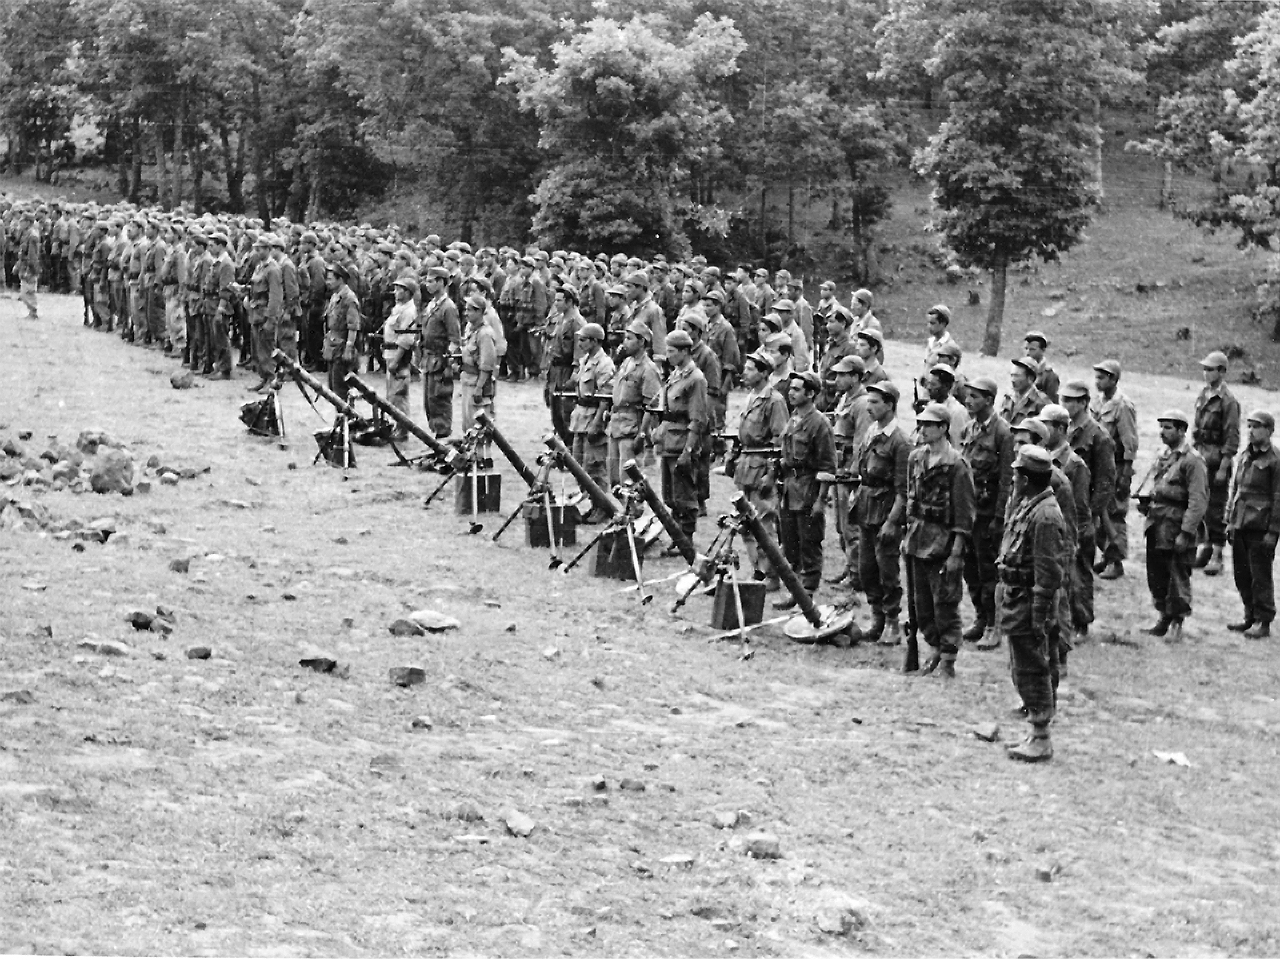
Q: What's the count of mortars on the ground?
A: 6